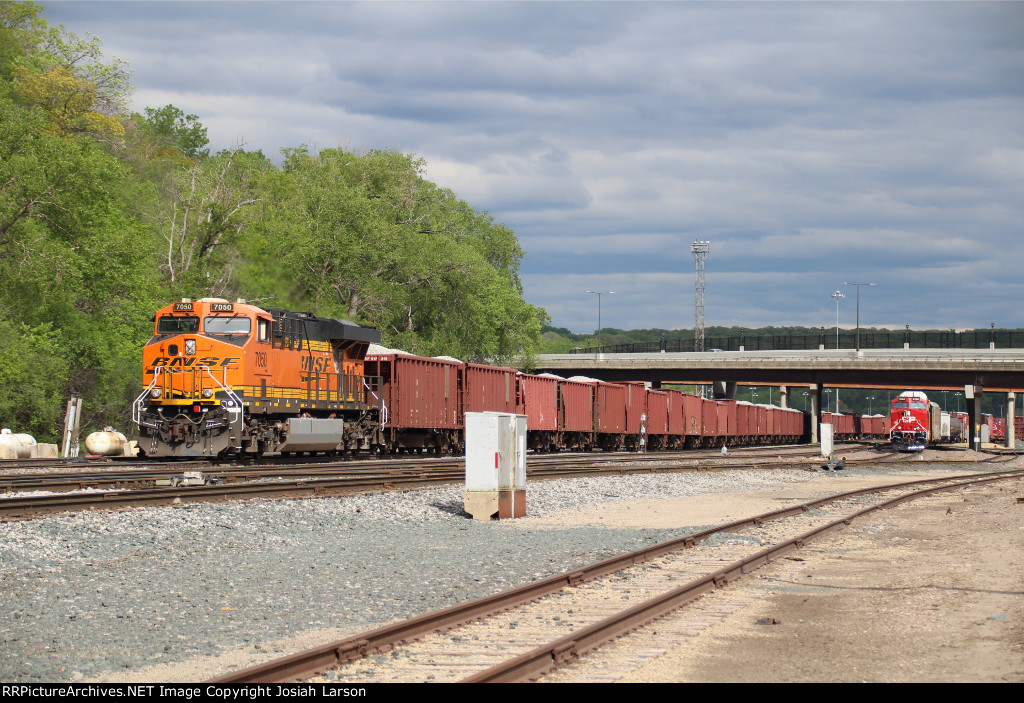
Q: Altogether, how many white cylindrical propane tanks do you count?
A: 2